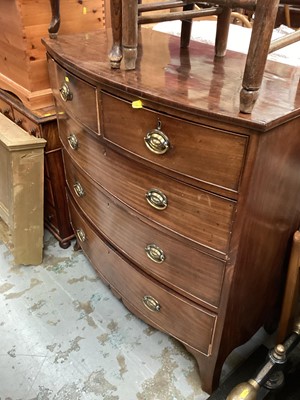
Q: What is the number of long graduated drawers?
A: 3